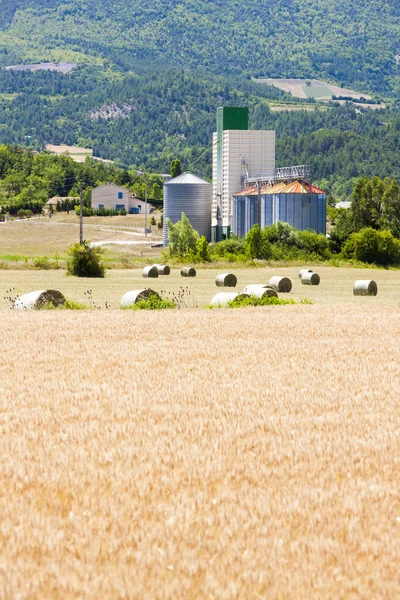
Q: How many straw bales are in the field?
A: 13